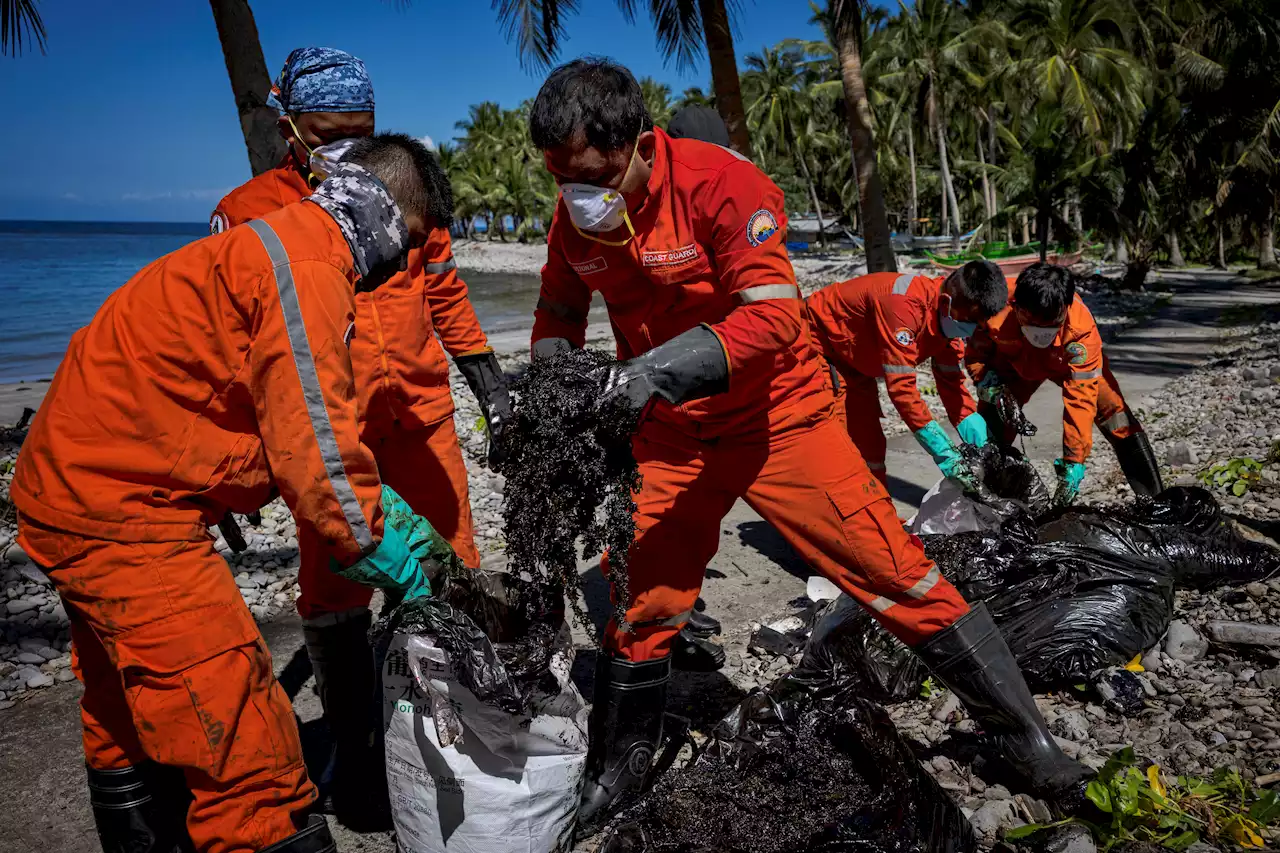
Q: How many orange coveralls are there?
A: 5